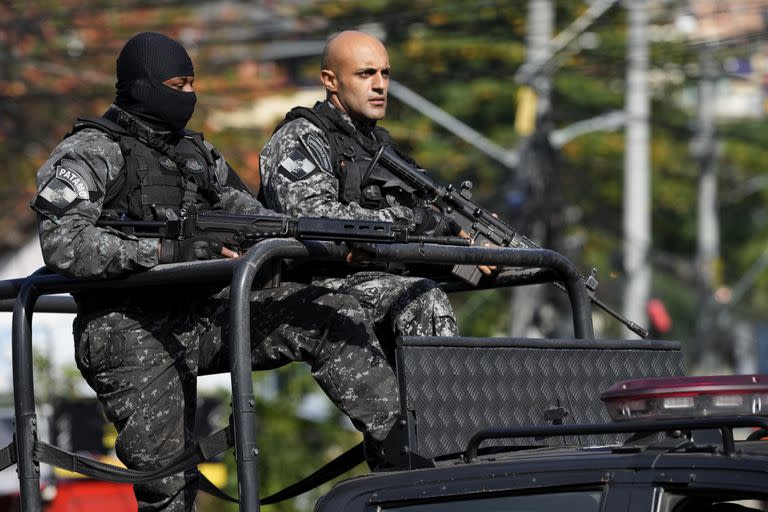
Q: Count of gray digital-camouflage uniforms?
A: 2